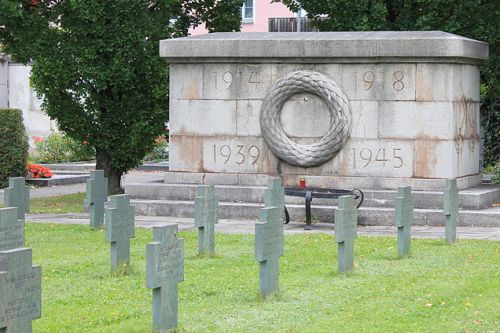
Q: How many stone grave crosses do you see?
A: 12